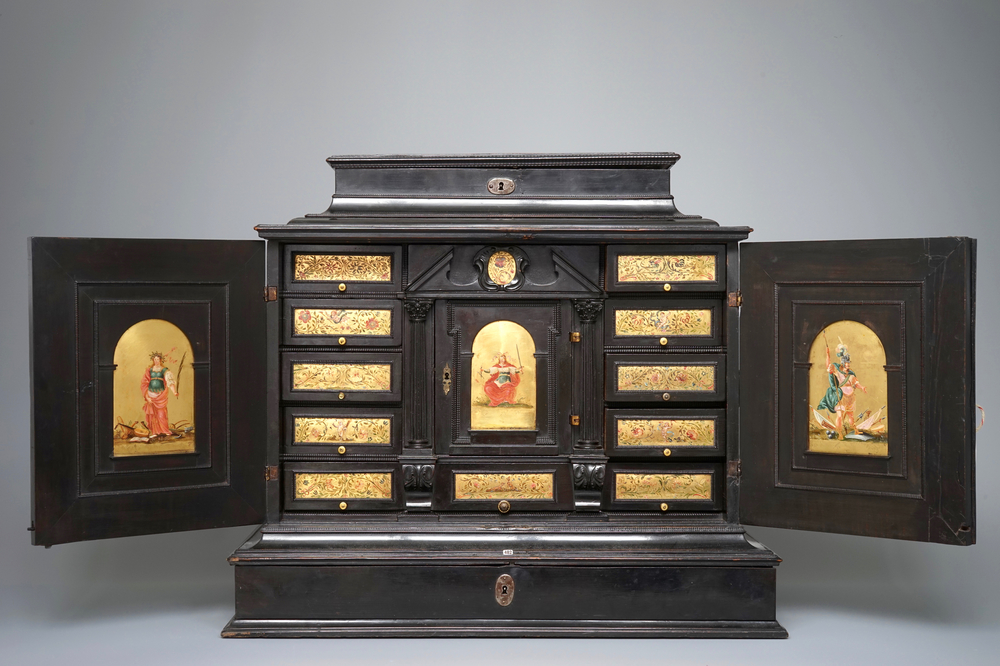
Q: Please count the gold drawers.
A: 11